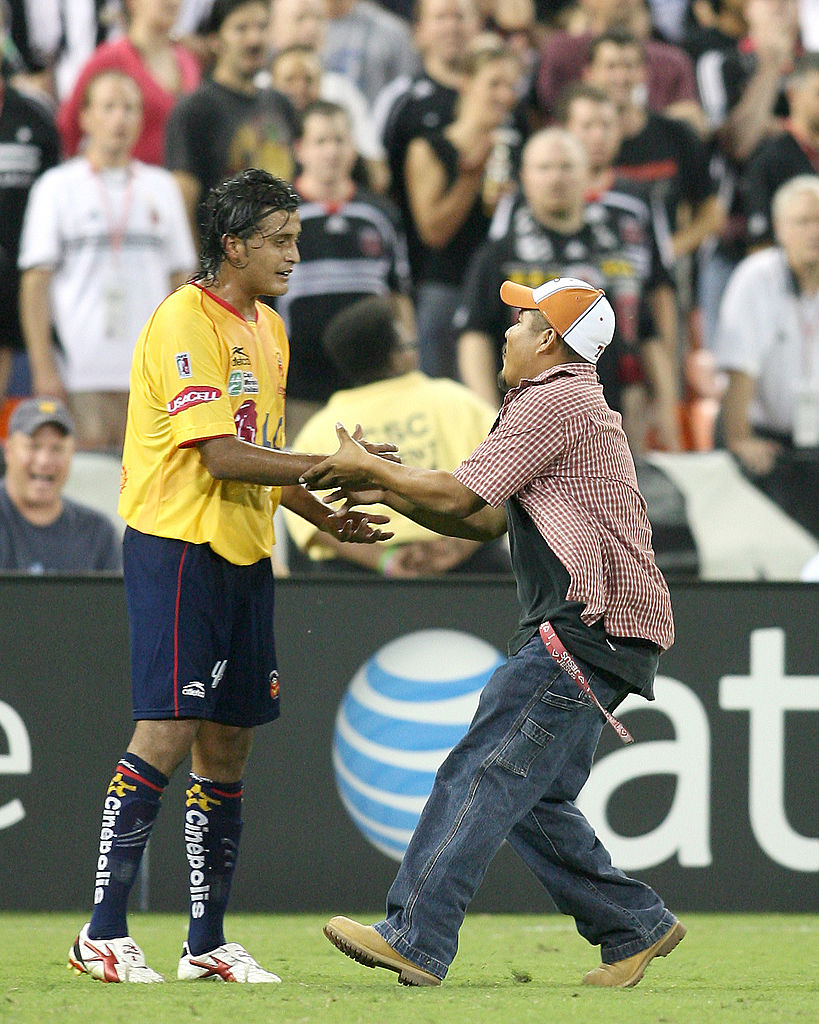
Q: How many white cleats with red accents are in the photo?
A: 2